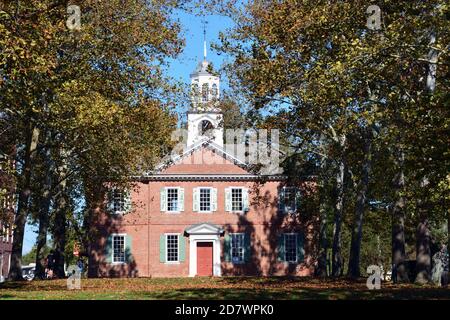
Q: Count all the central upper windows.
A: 3